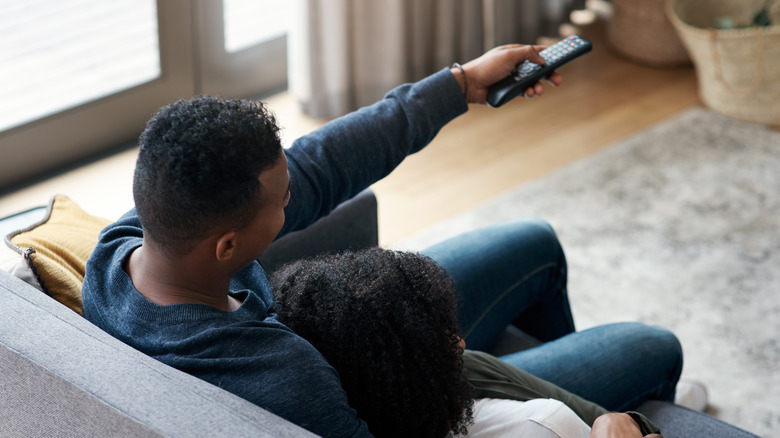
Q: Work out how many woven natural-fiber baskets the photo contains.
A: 2